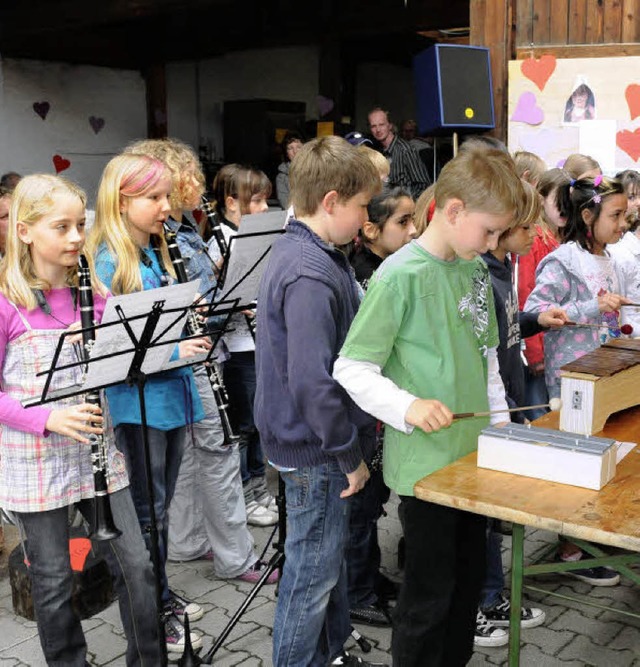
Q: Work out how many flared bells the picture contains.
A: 2